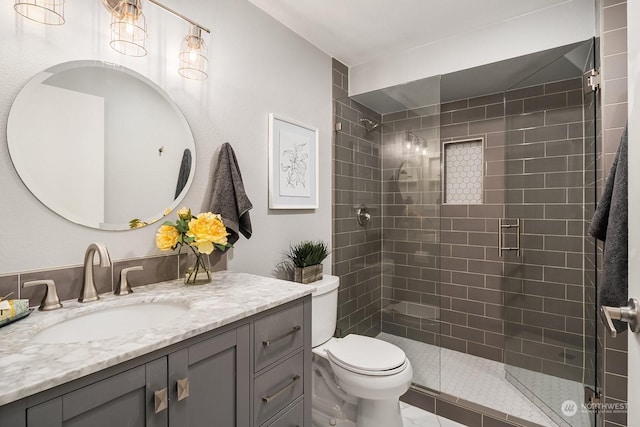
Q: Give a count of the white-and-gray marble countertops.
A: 1